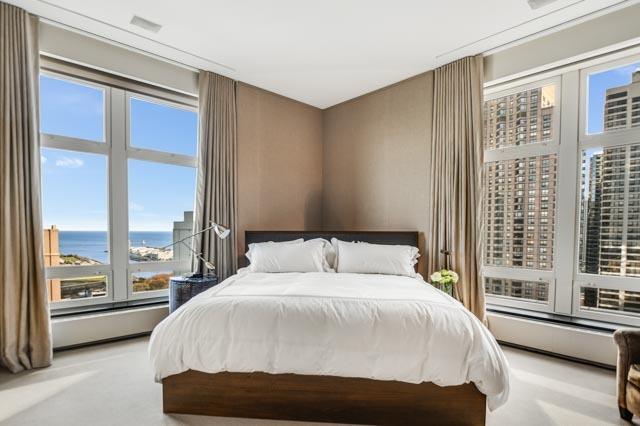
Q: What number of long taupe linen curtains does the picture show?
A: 3